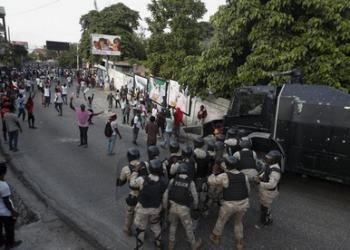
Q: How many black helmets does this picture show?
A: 15